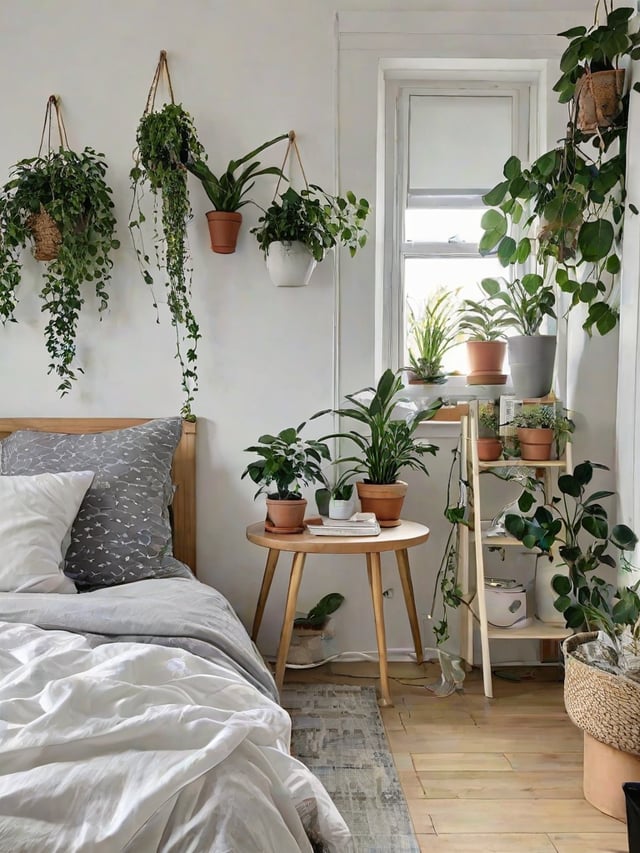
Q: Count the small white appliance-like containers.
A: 1